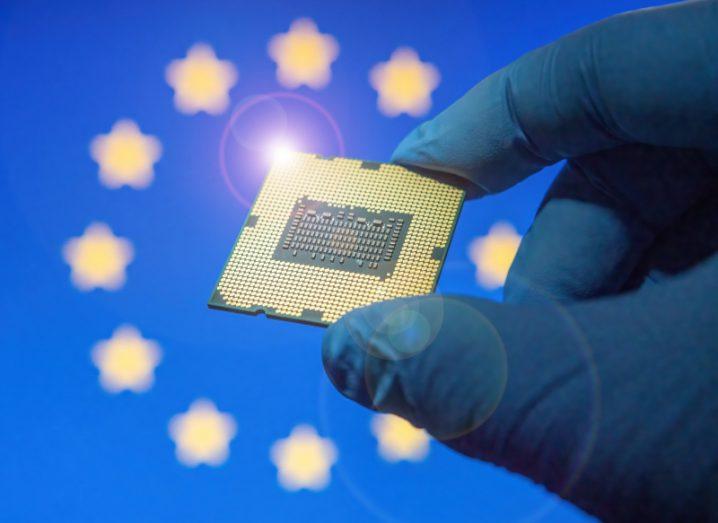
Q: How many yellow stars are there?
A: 10